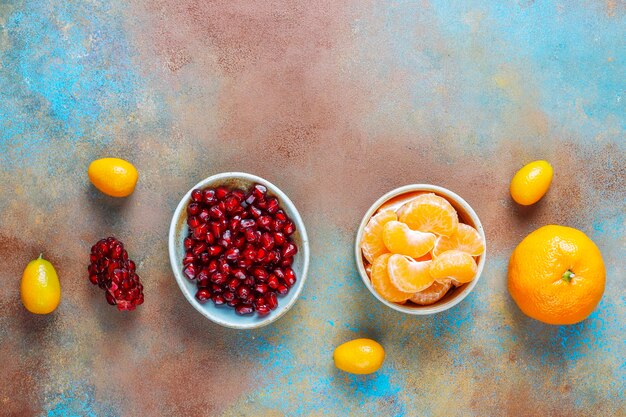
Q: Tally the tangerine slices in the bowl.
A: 8